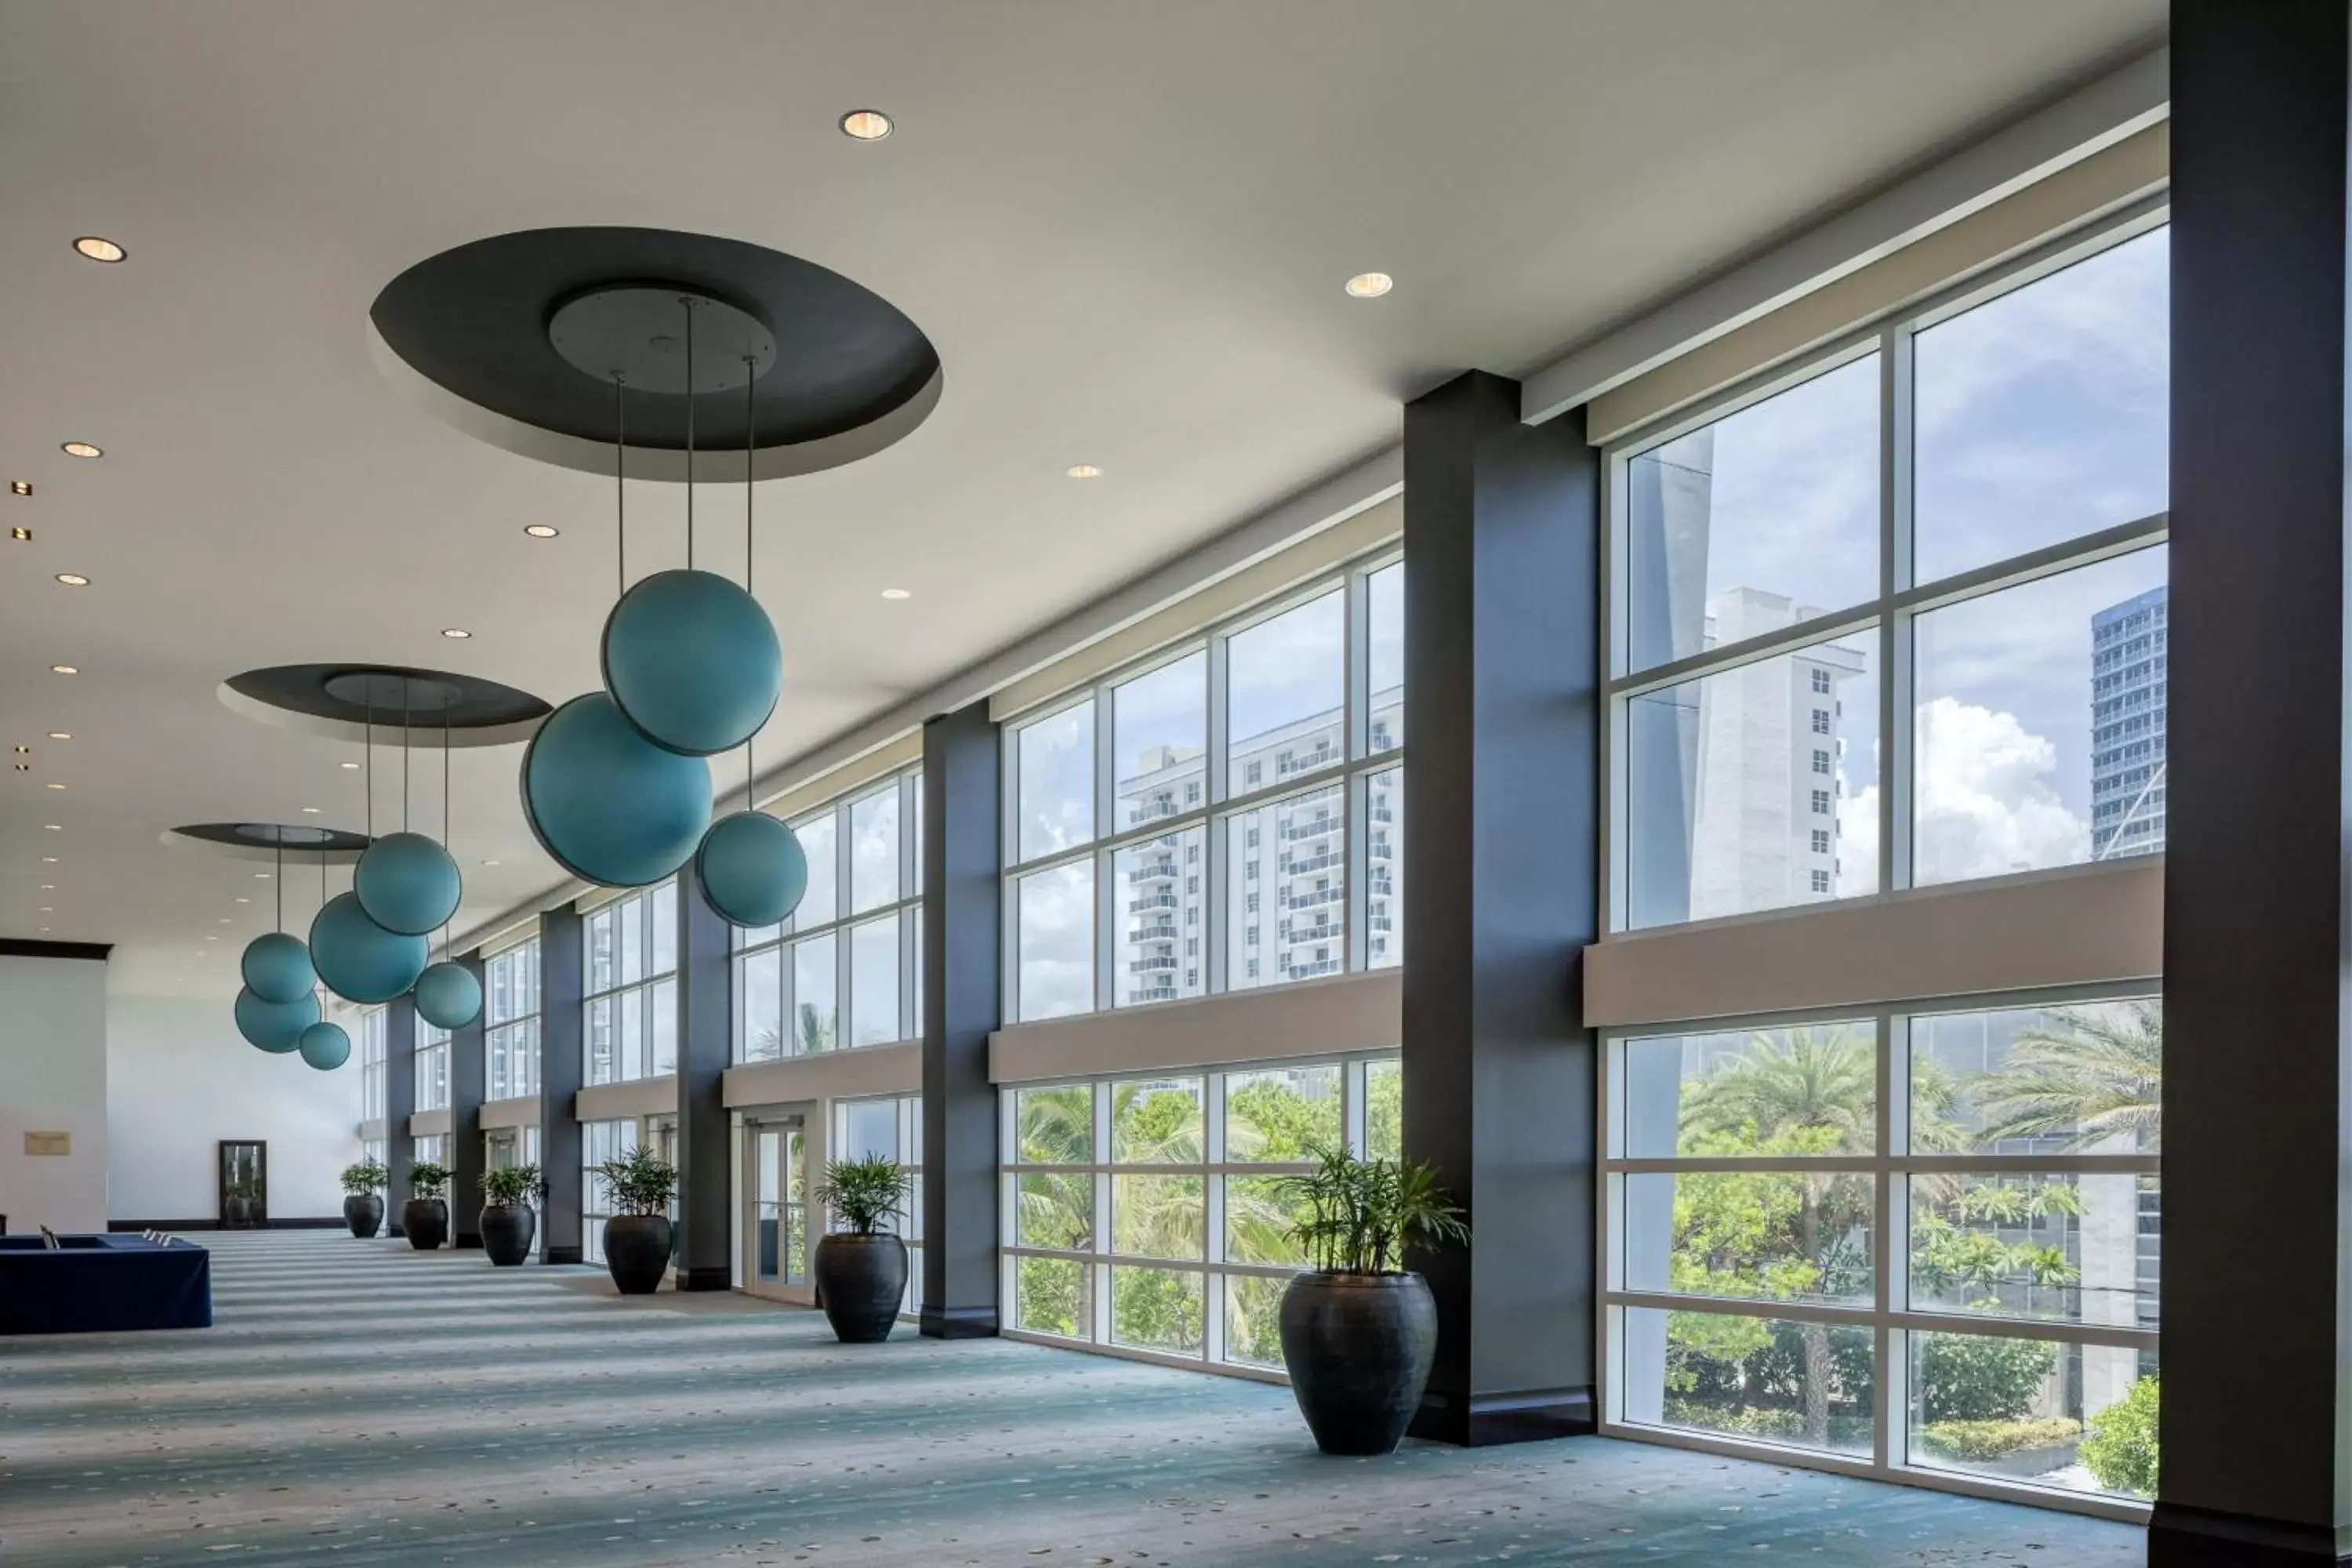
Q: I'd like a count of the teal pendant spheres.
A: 9